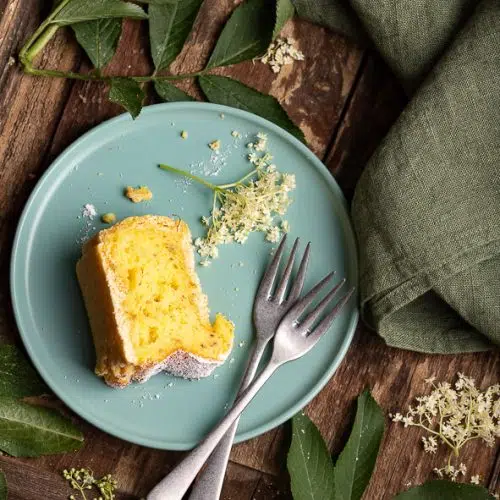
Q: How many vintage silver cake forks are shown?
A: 2